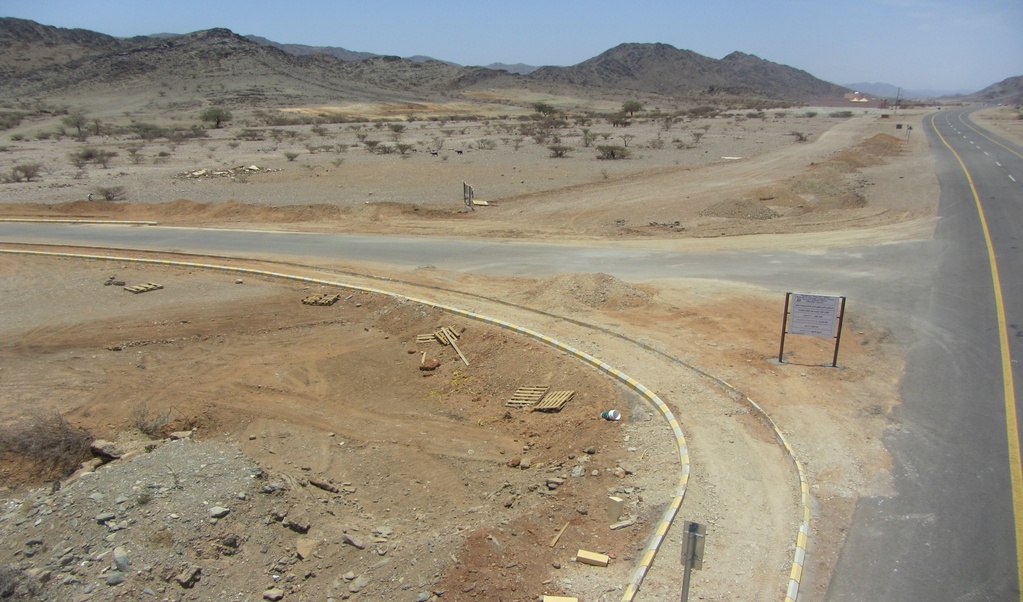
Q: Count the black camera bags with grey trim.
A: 0